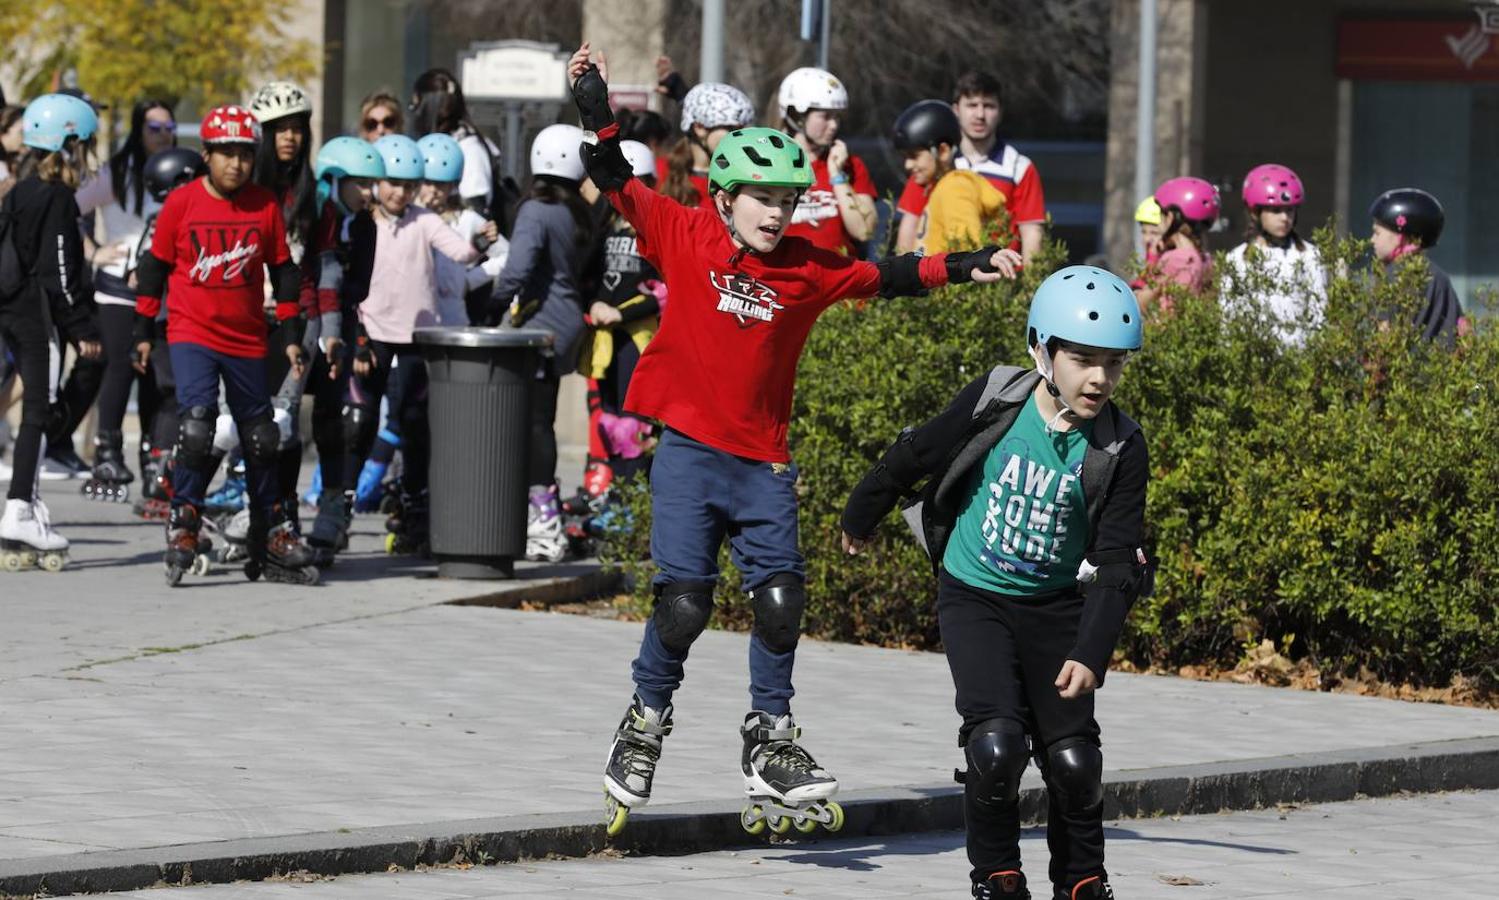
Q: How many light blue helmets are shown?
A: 5